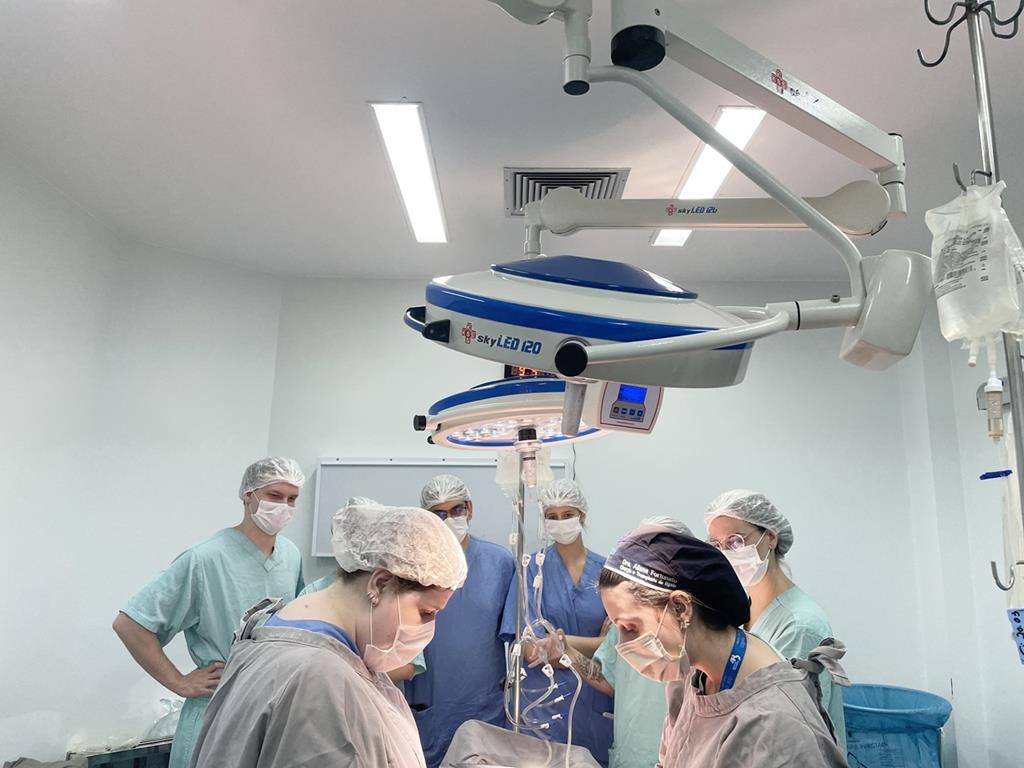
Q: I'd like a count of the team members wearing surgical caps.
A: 8